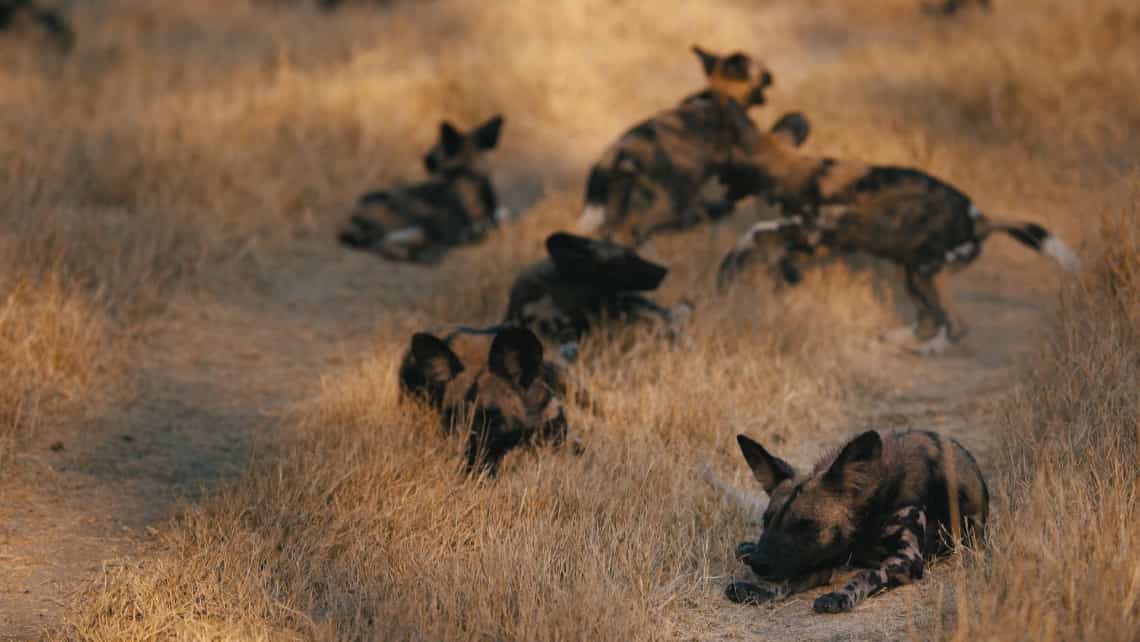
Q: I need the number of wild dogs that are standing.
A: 2